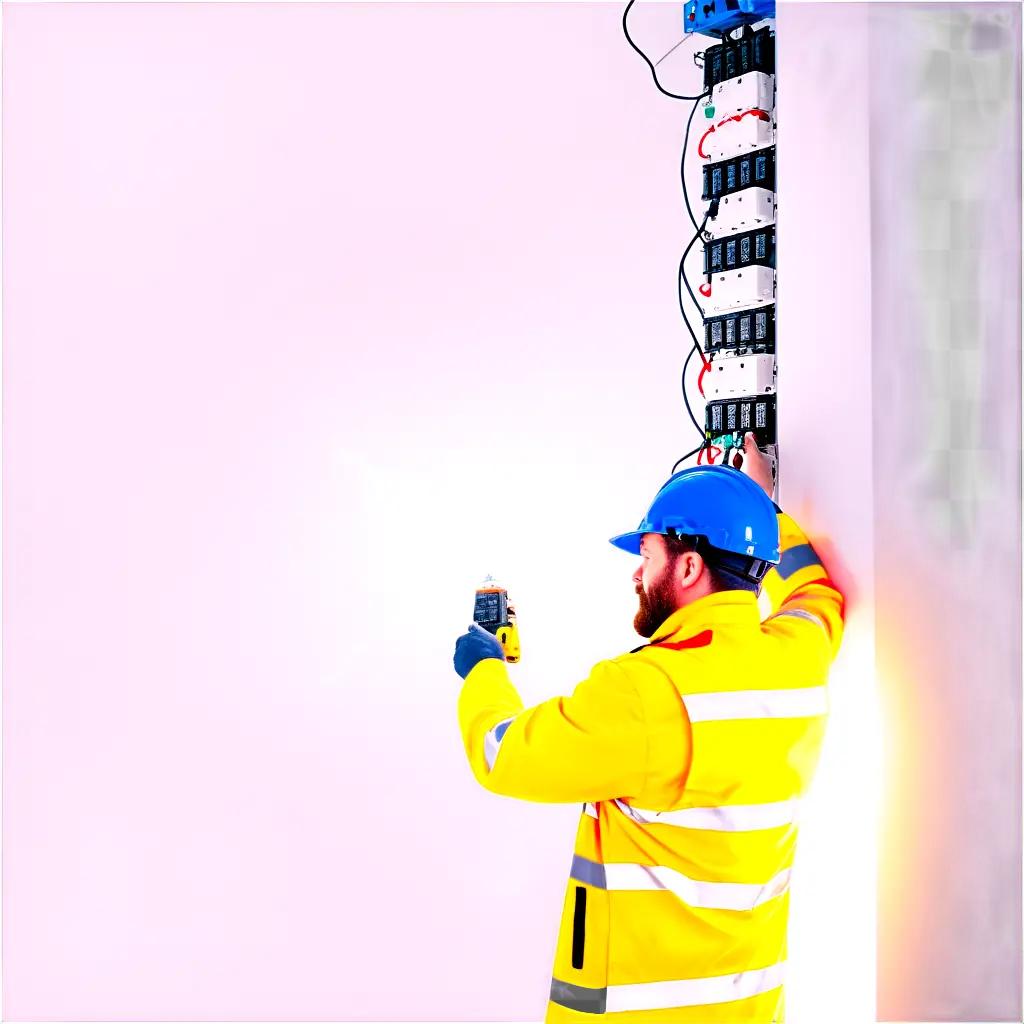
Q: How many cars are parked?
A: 0